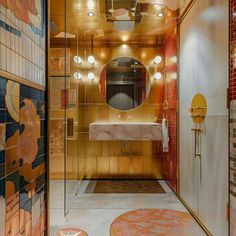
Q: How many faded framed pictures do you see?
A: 0